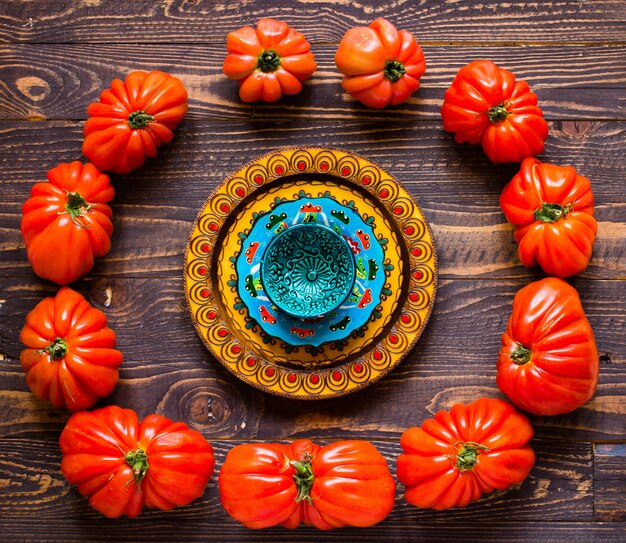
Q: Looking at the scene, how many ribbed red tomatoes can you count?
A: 11